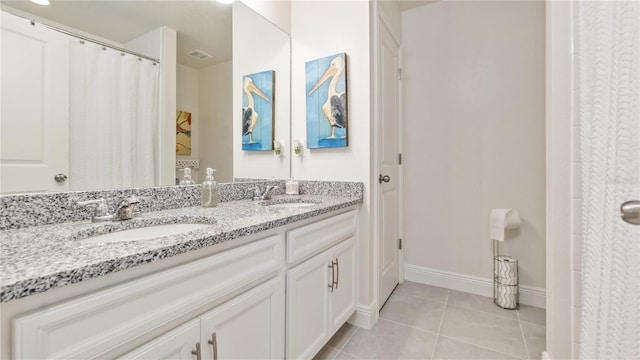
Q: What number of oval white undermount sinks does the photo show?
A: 2